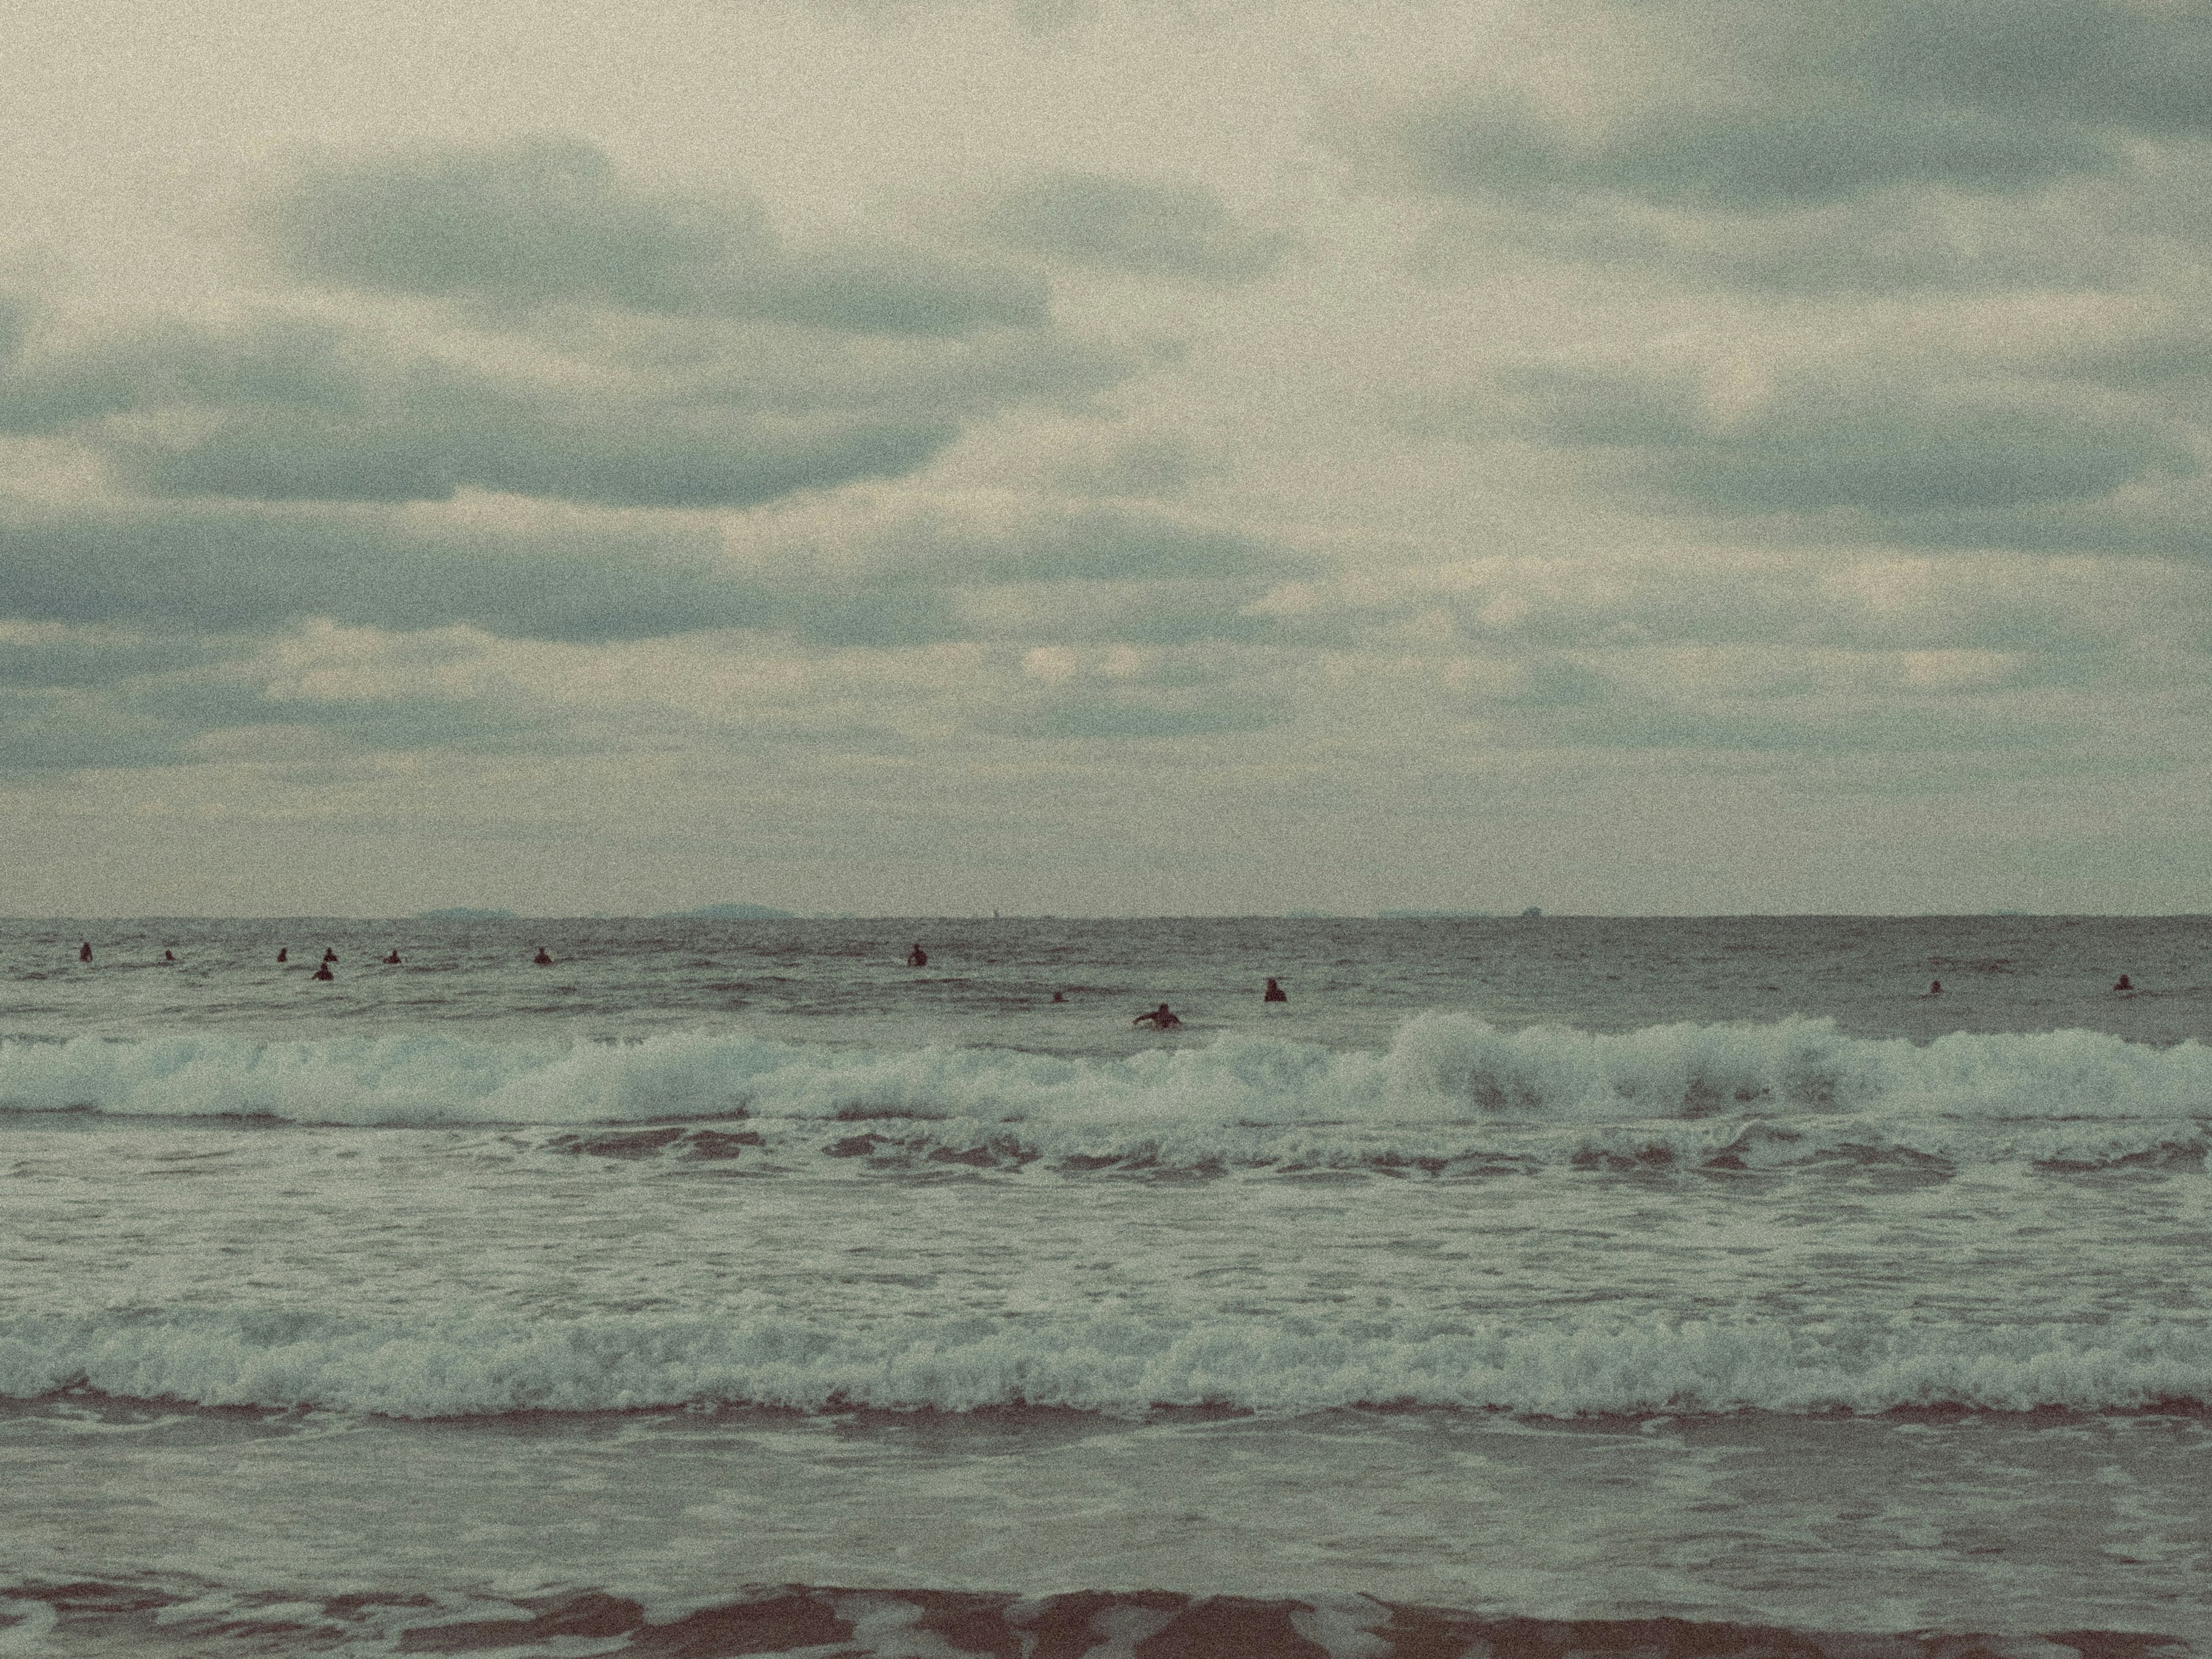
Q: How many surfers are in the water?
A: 13